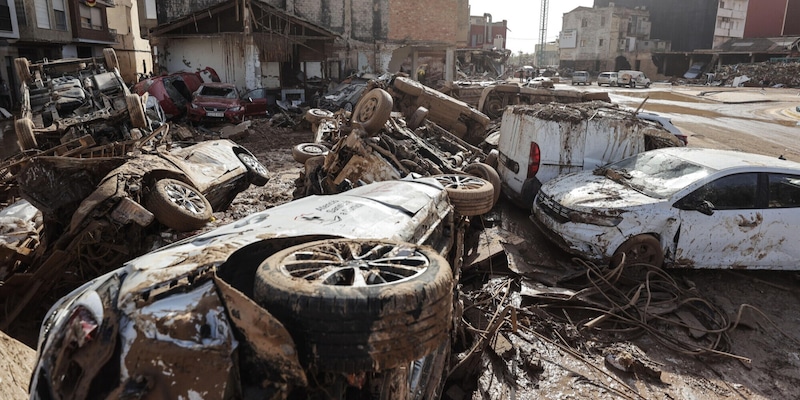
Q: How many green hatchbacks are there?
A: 0